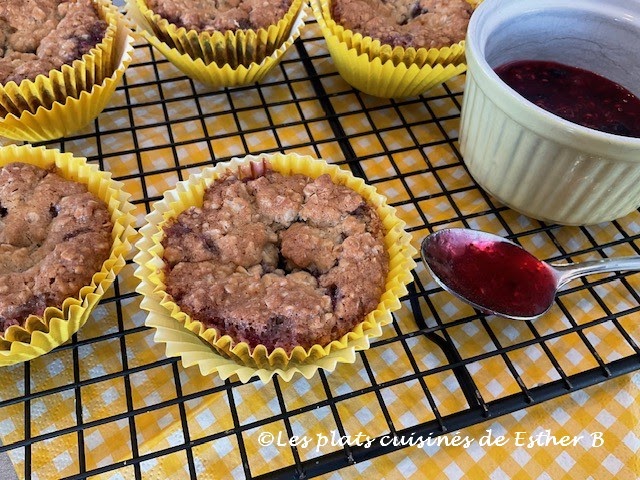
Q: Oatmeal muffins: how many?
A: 5